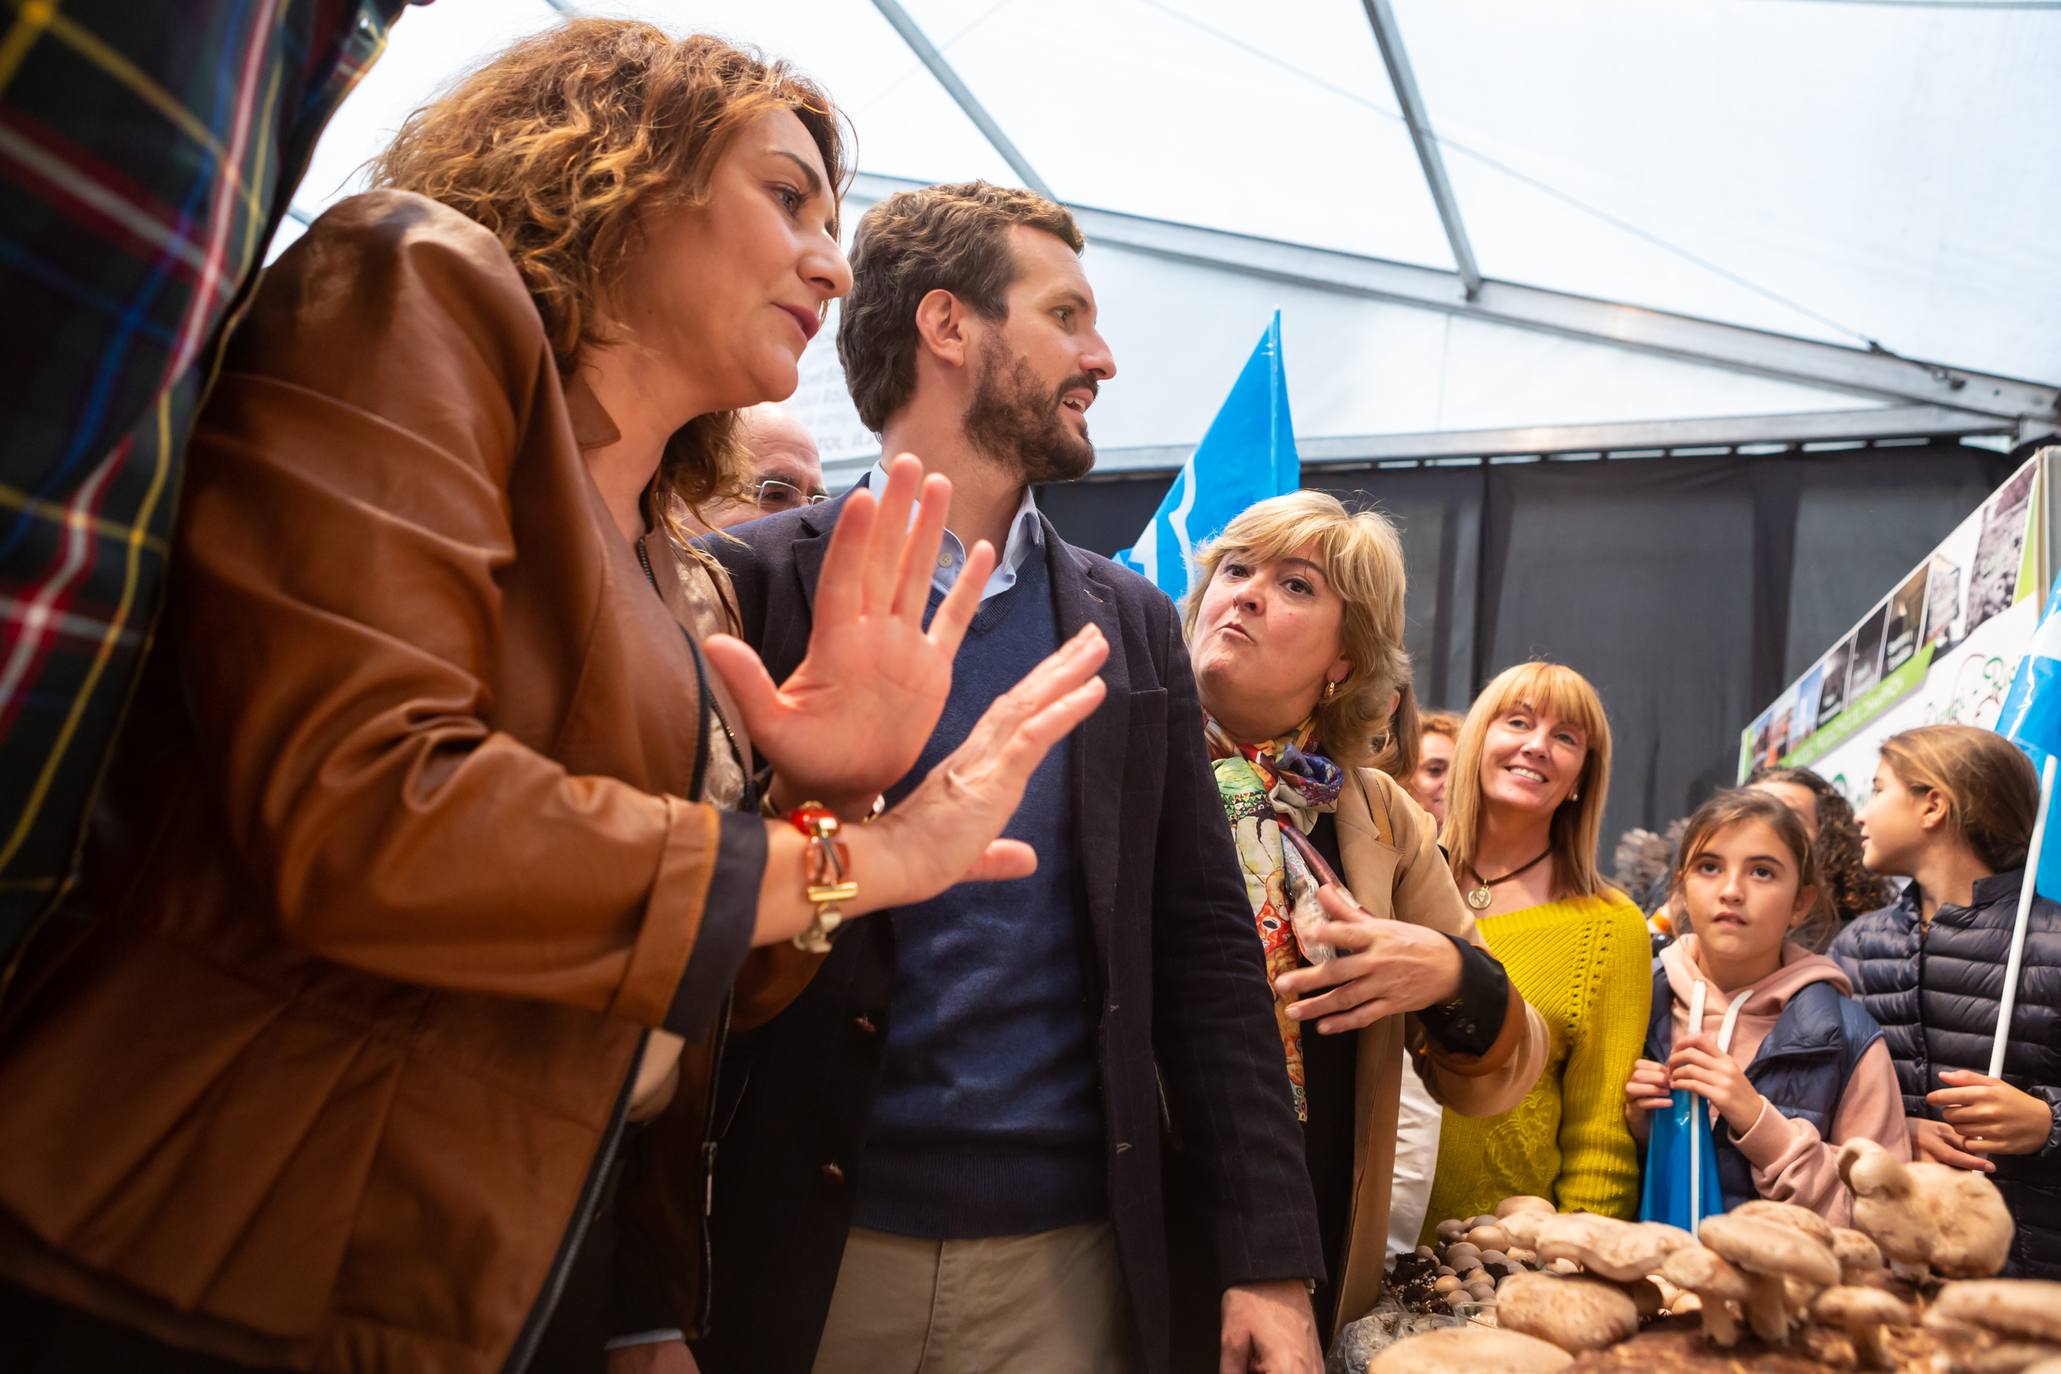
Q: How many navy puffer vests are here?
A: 1